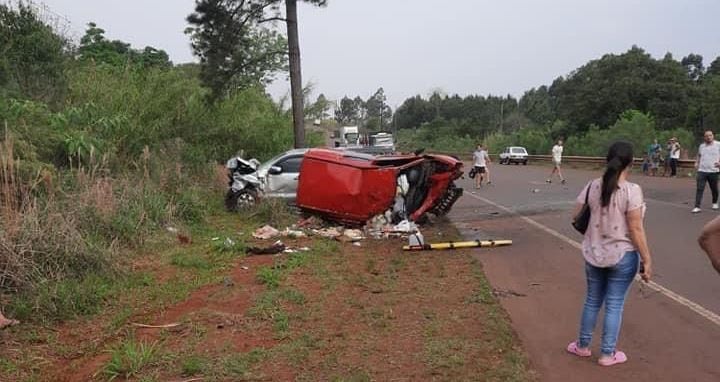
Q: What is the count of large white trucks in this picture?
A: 1